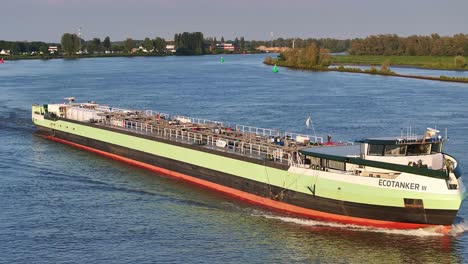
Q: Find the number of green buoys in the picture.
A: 2